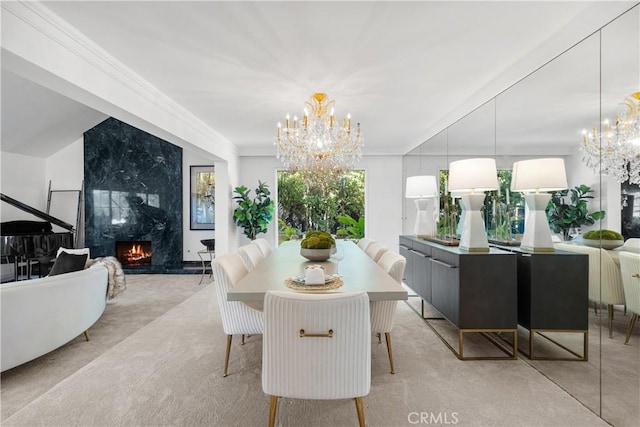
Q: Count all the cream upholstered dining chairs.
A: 7